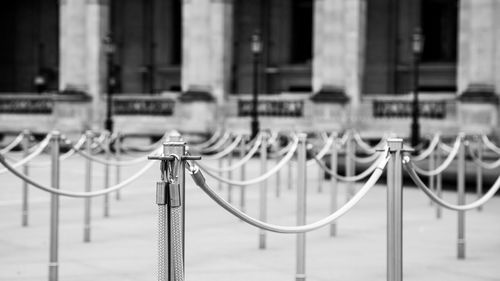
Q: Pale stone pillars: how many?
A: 4